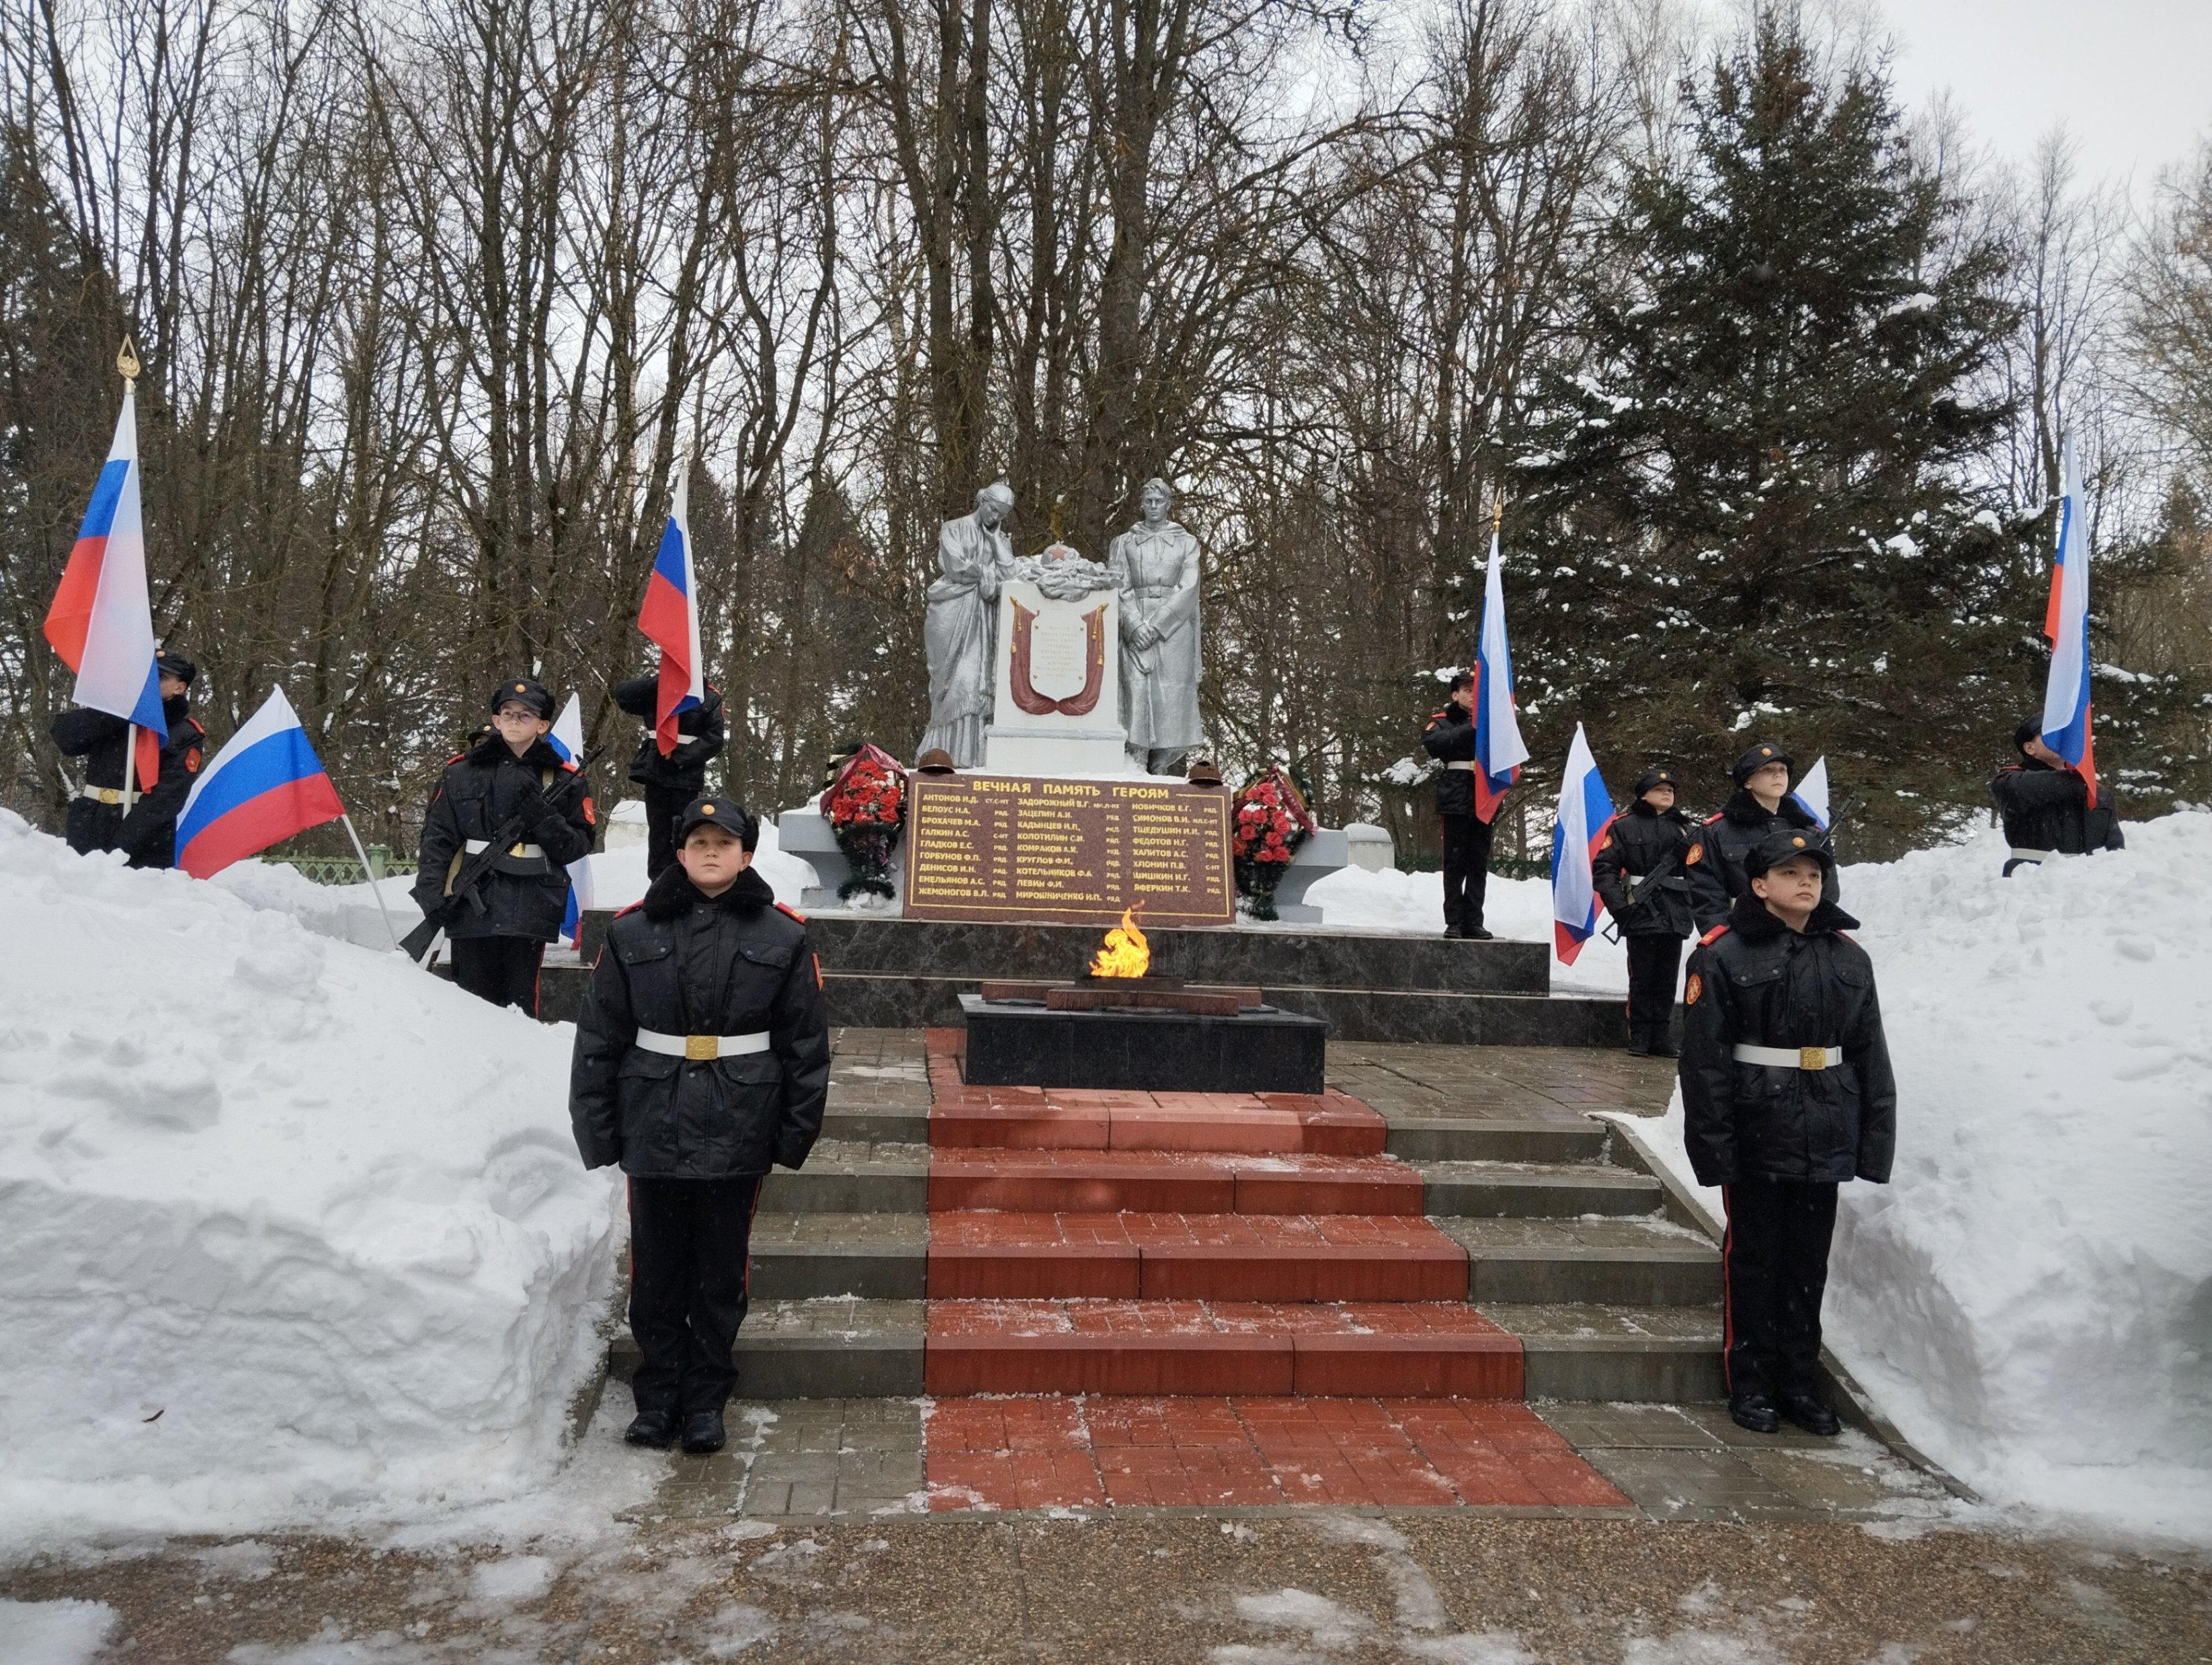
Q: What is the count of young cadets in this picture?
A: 10